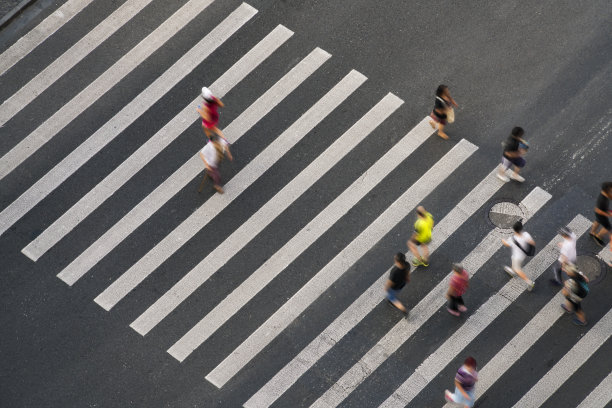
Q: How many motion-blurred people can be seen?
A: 12